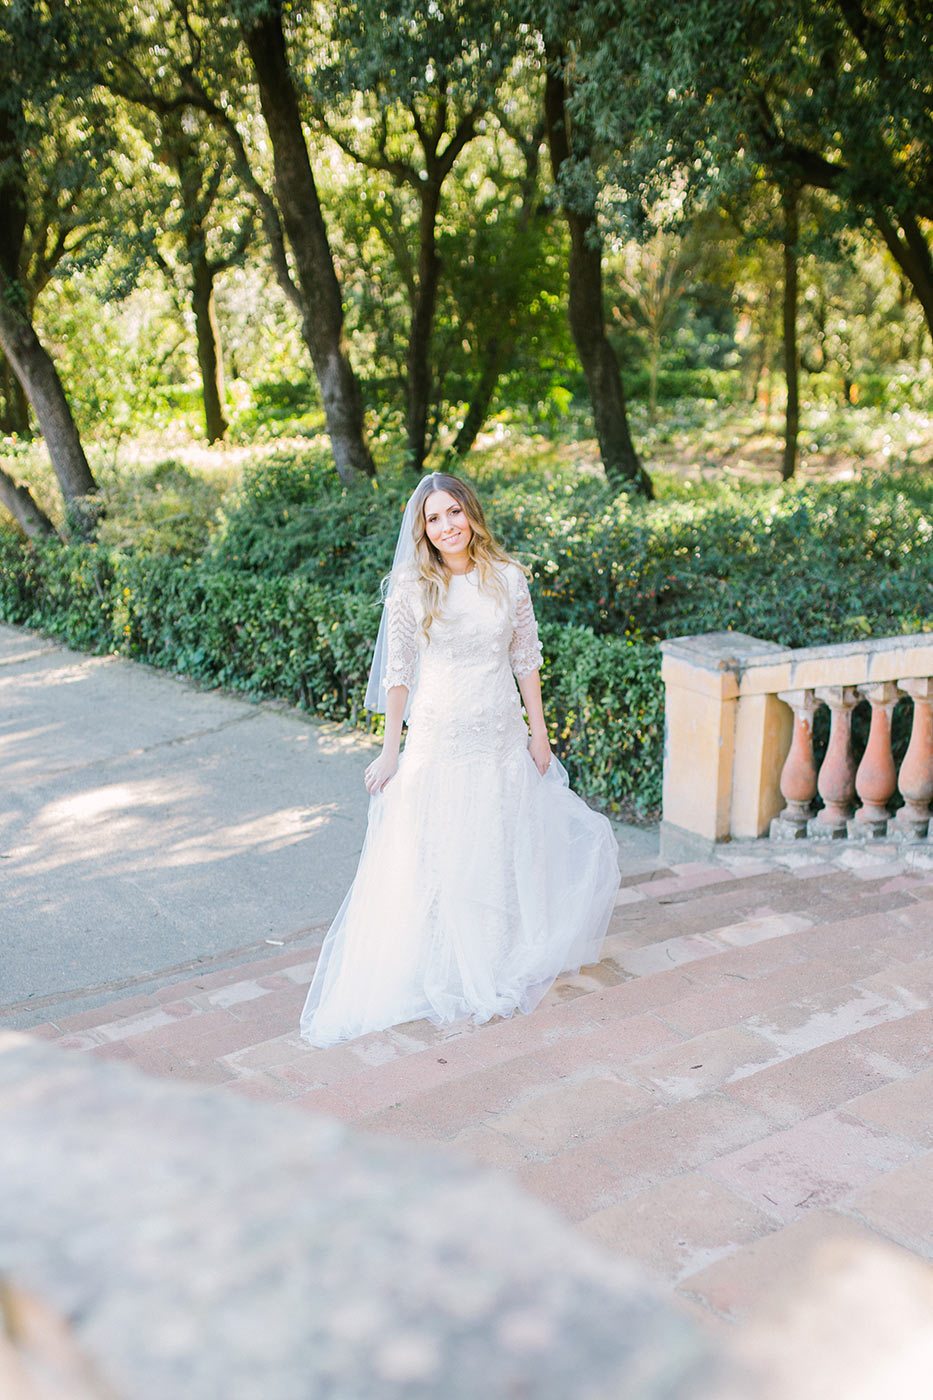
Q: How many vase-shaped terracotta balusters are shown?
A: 4